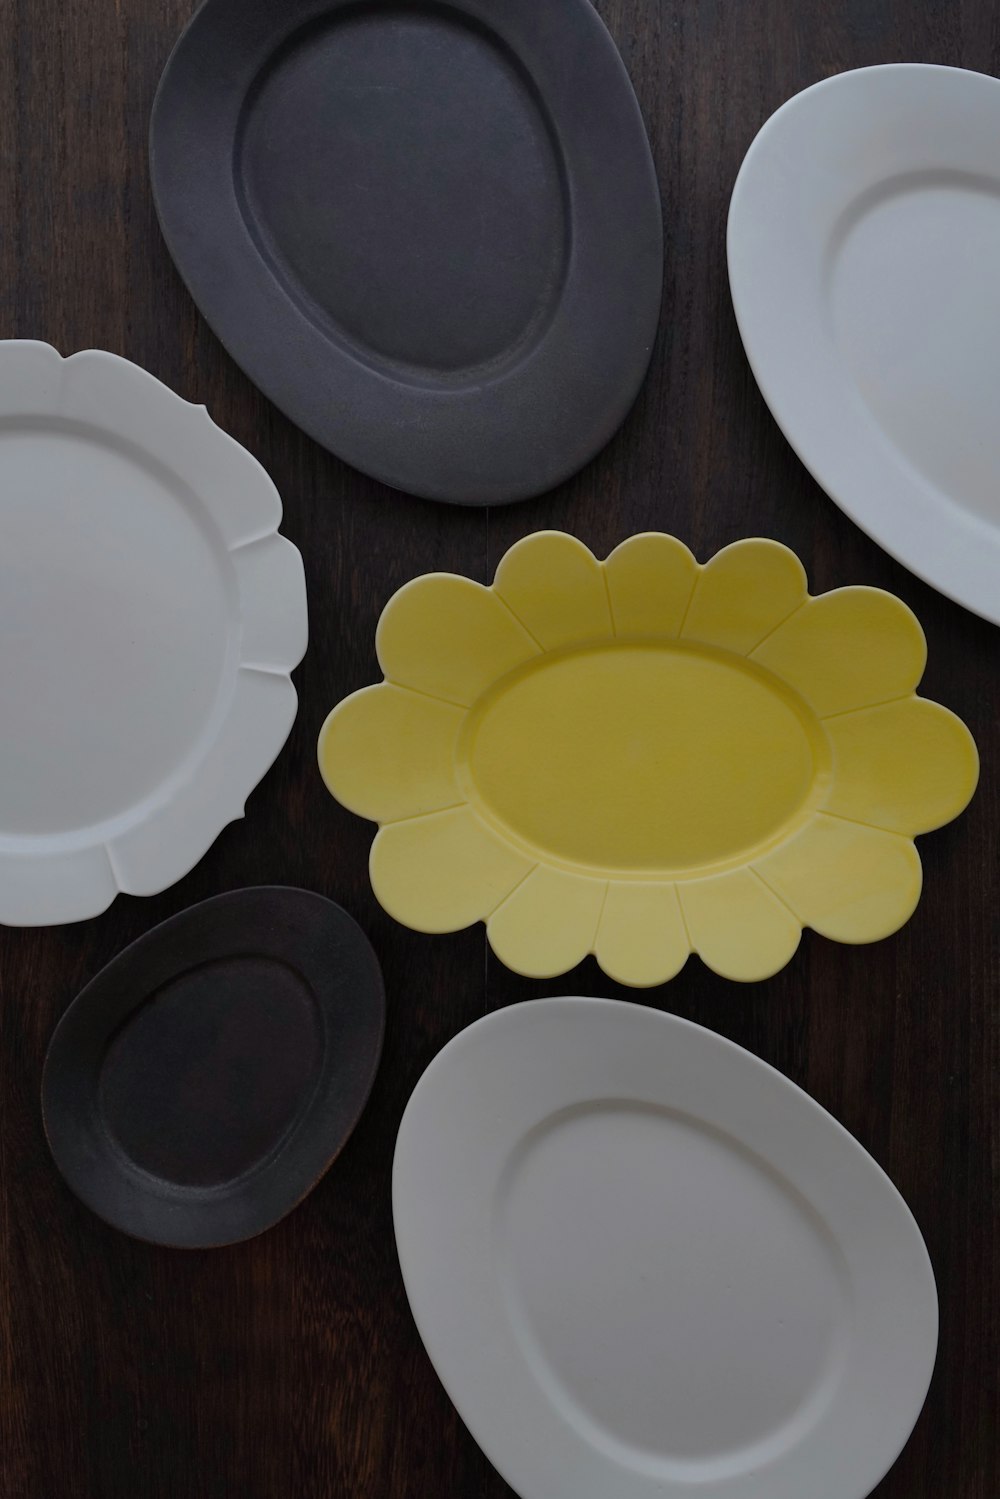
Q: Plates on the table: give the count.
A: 6